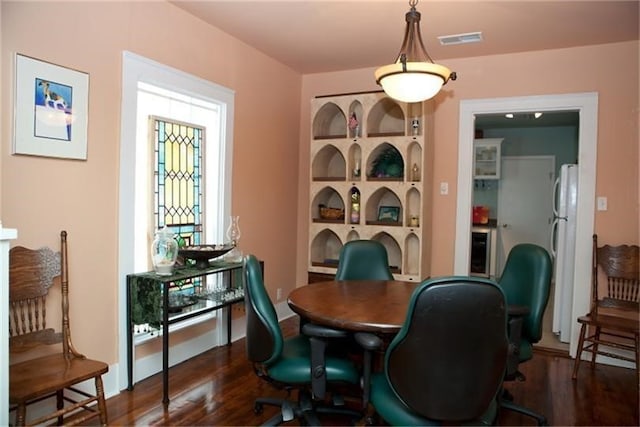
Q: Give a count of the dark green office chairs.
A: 4